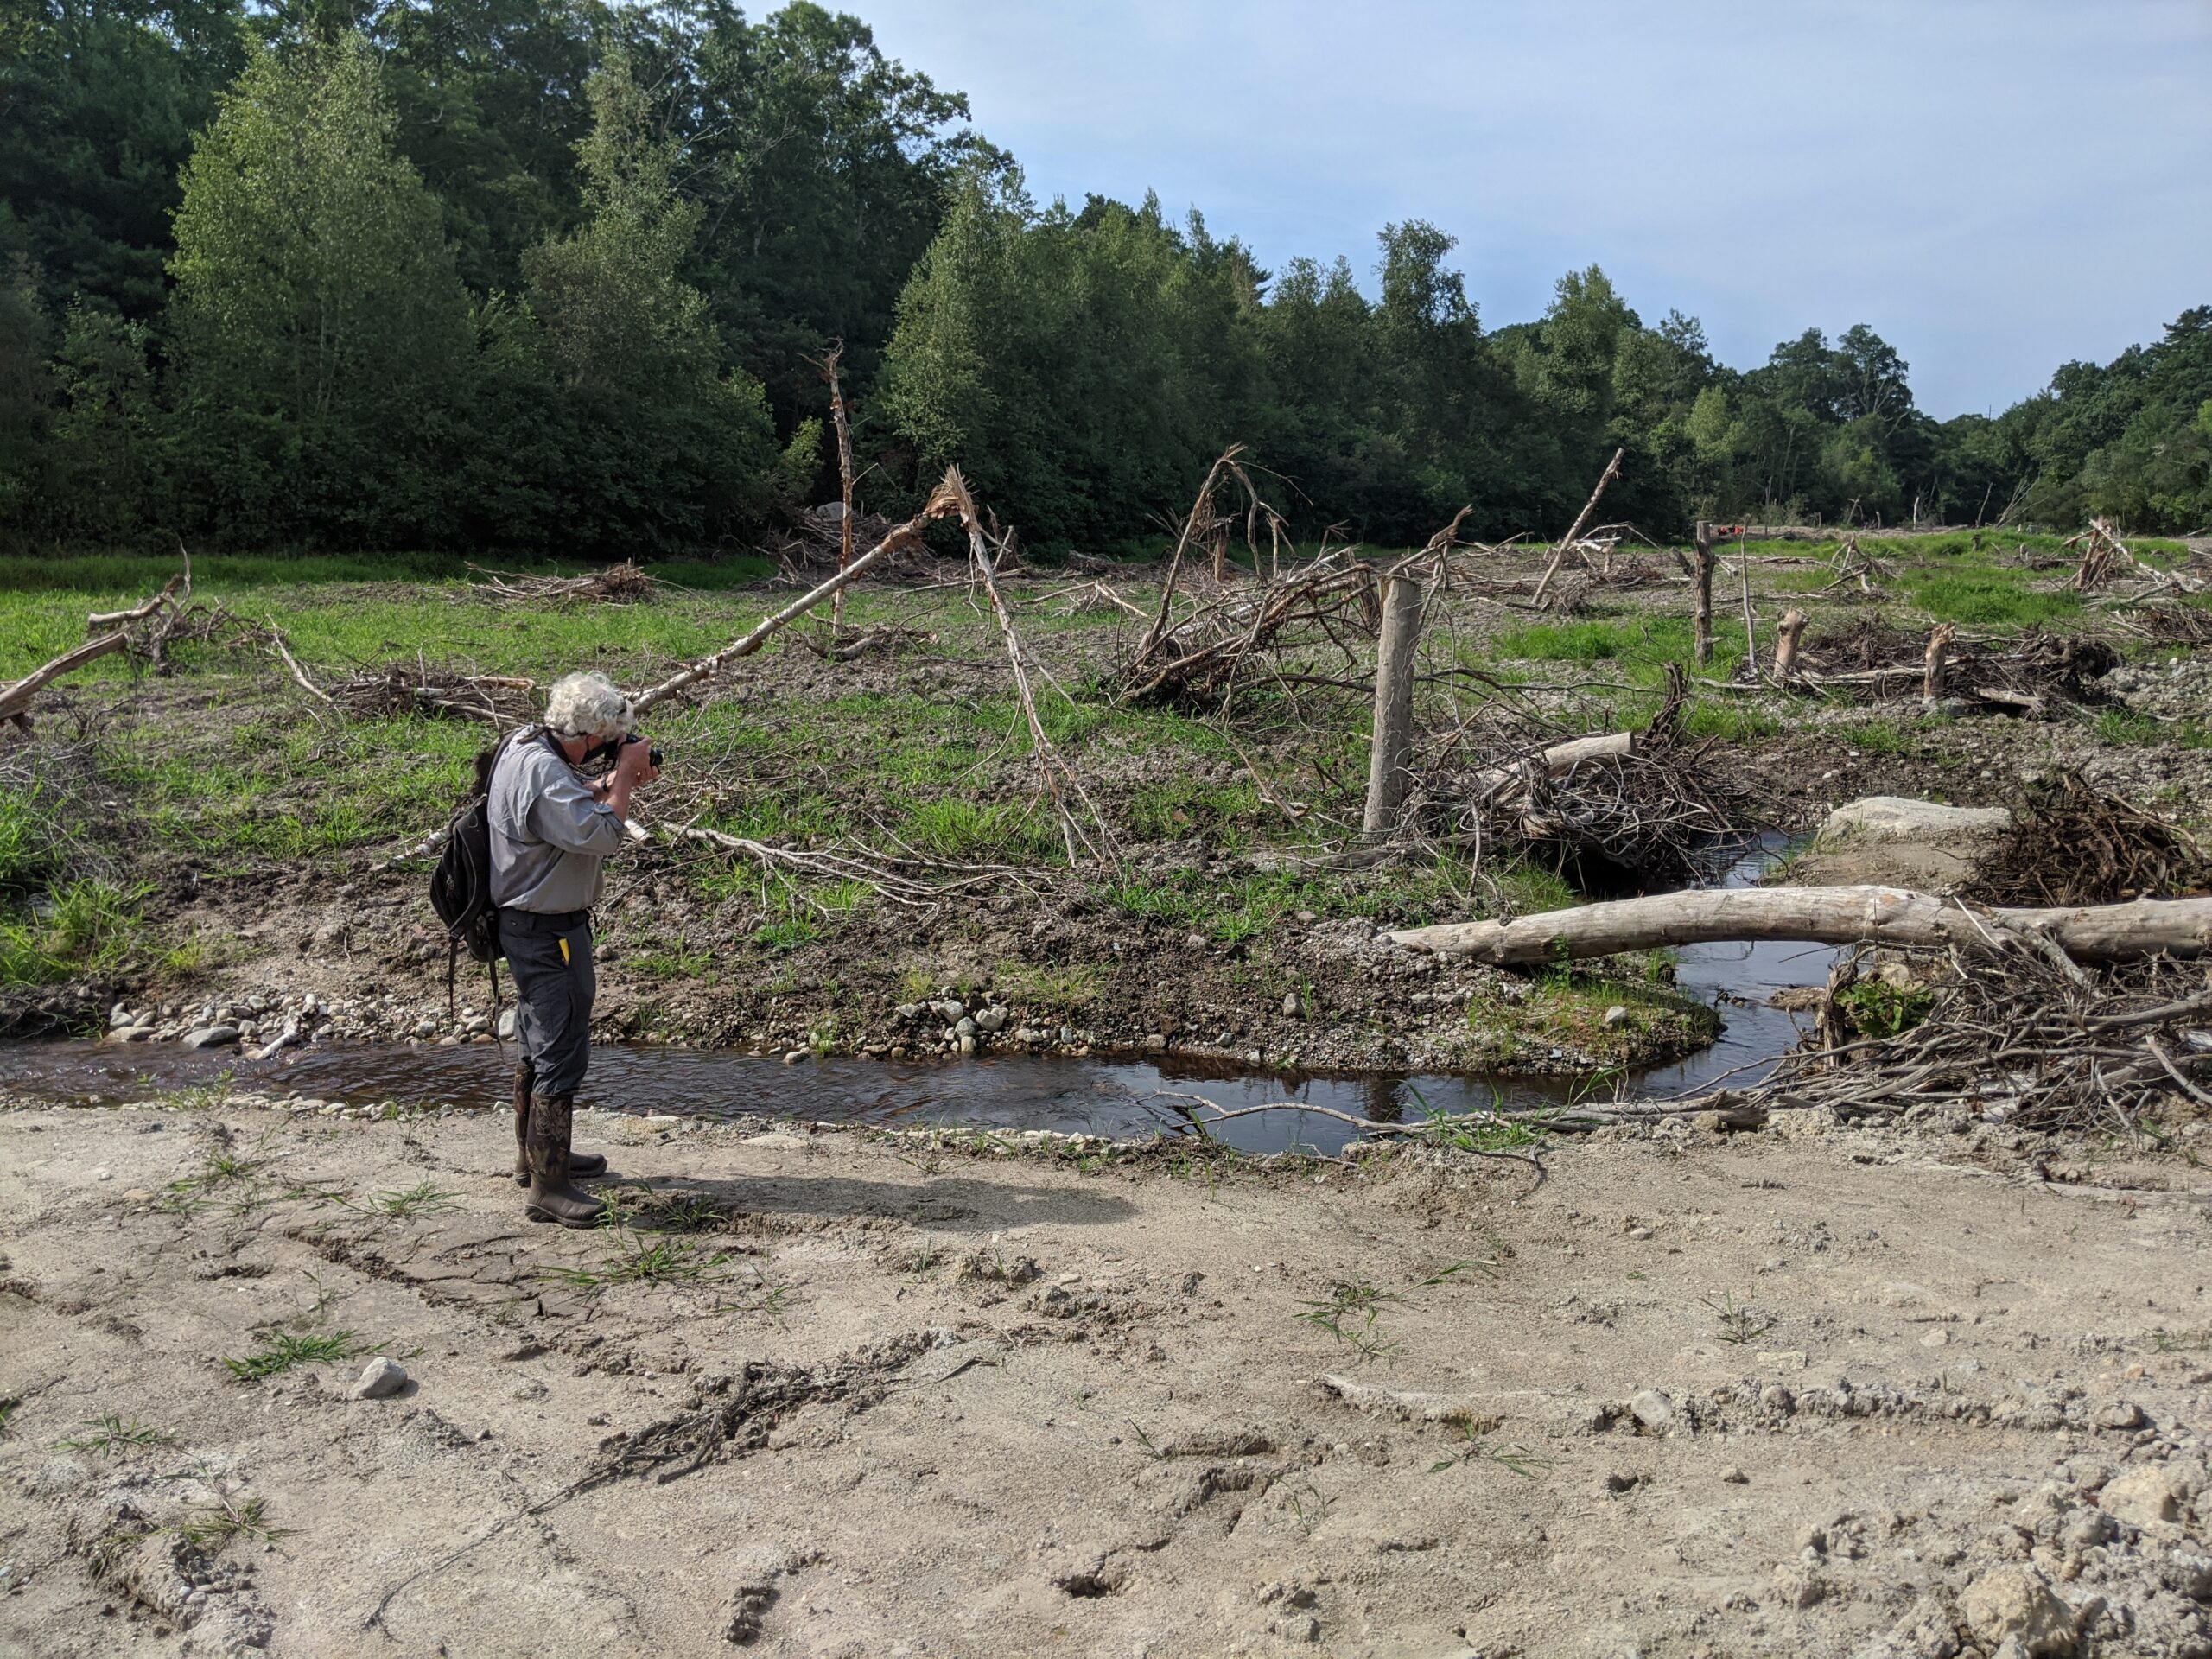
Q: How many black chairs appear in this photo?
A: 0